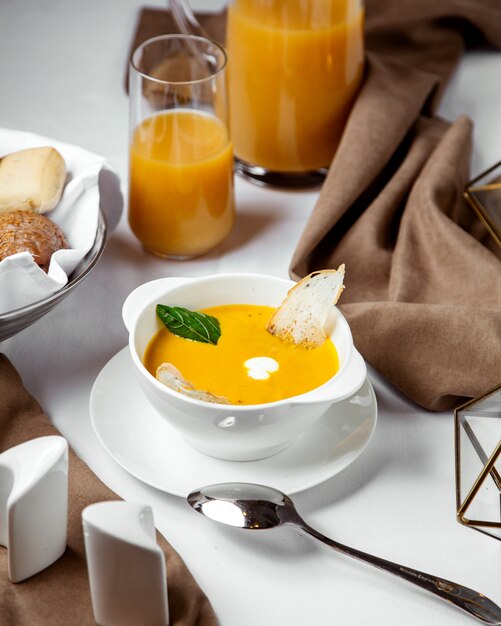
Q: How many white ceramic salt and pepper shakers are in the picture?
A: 2